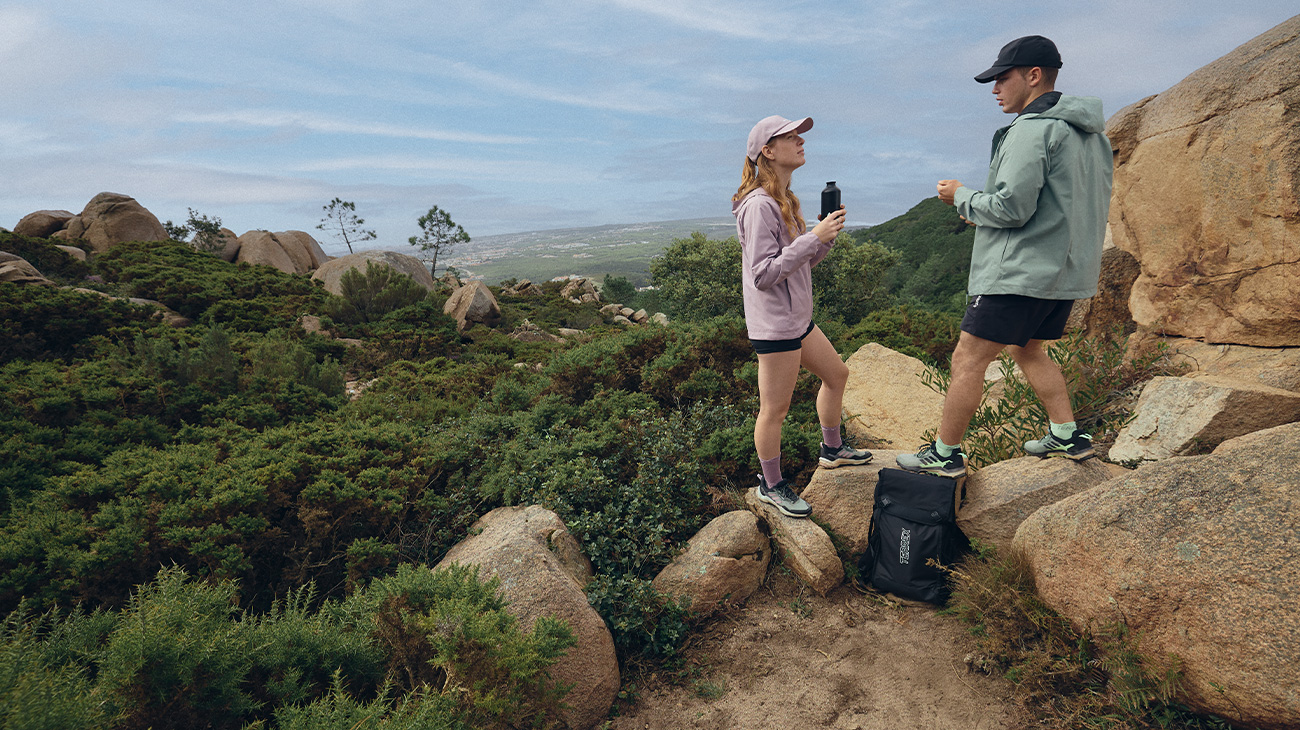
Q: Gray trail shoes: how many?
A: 4